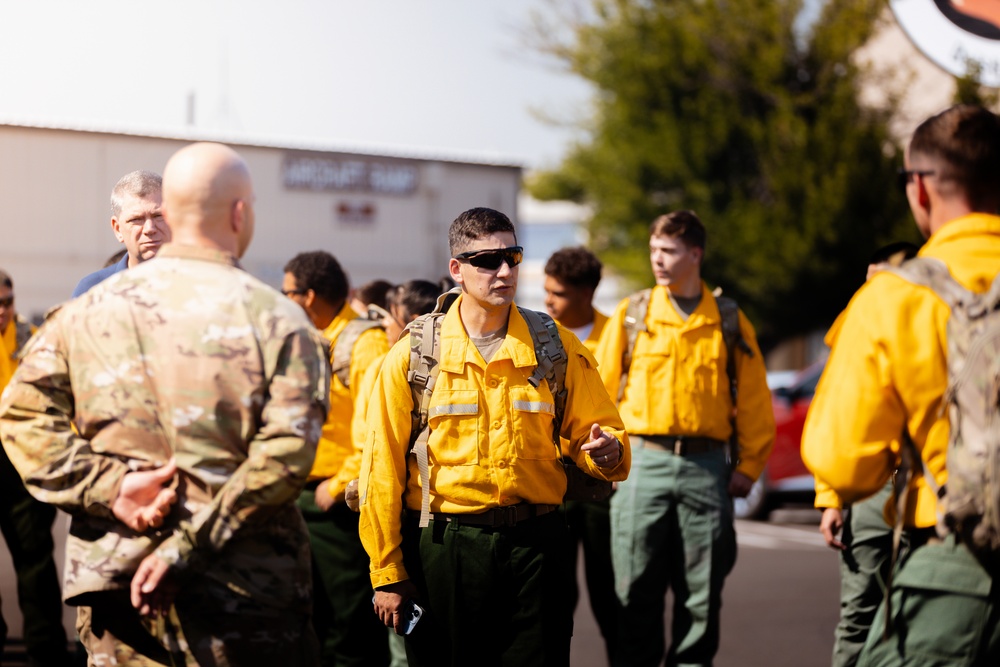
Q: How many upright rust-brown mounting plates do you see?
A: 0